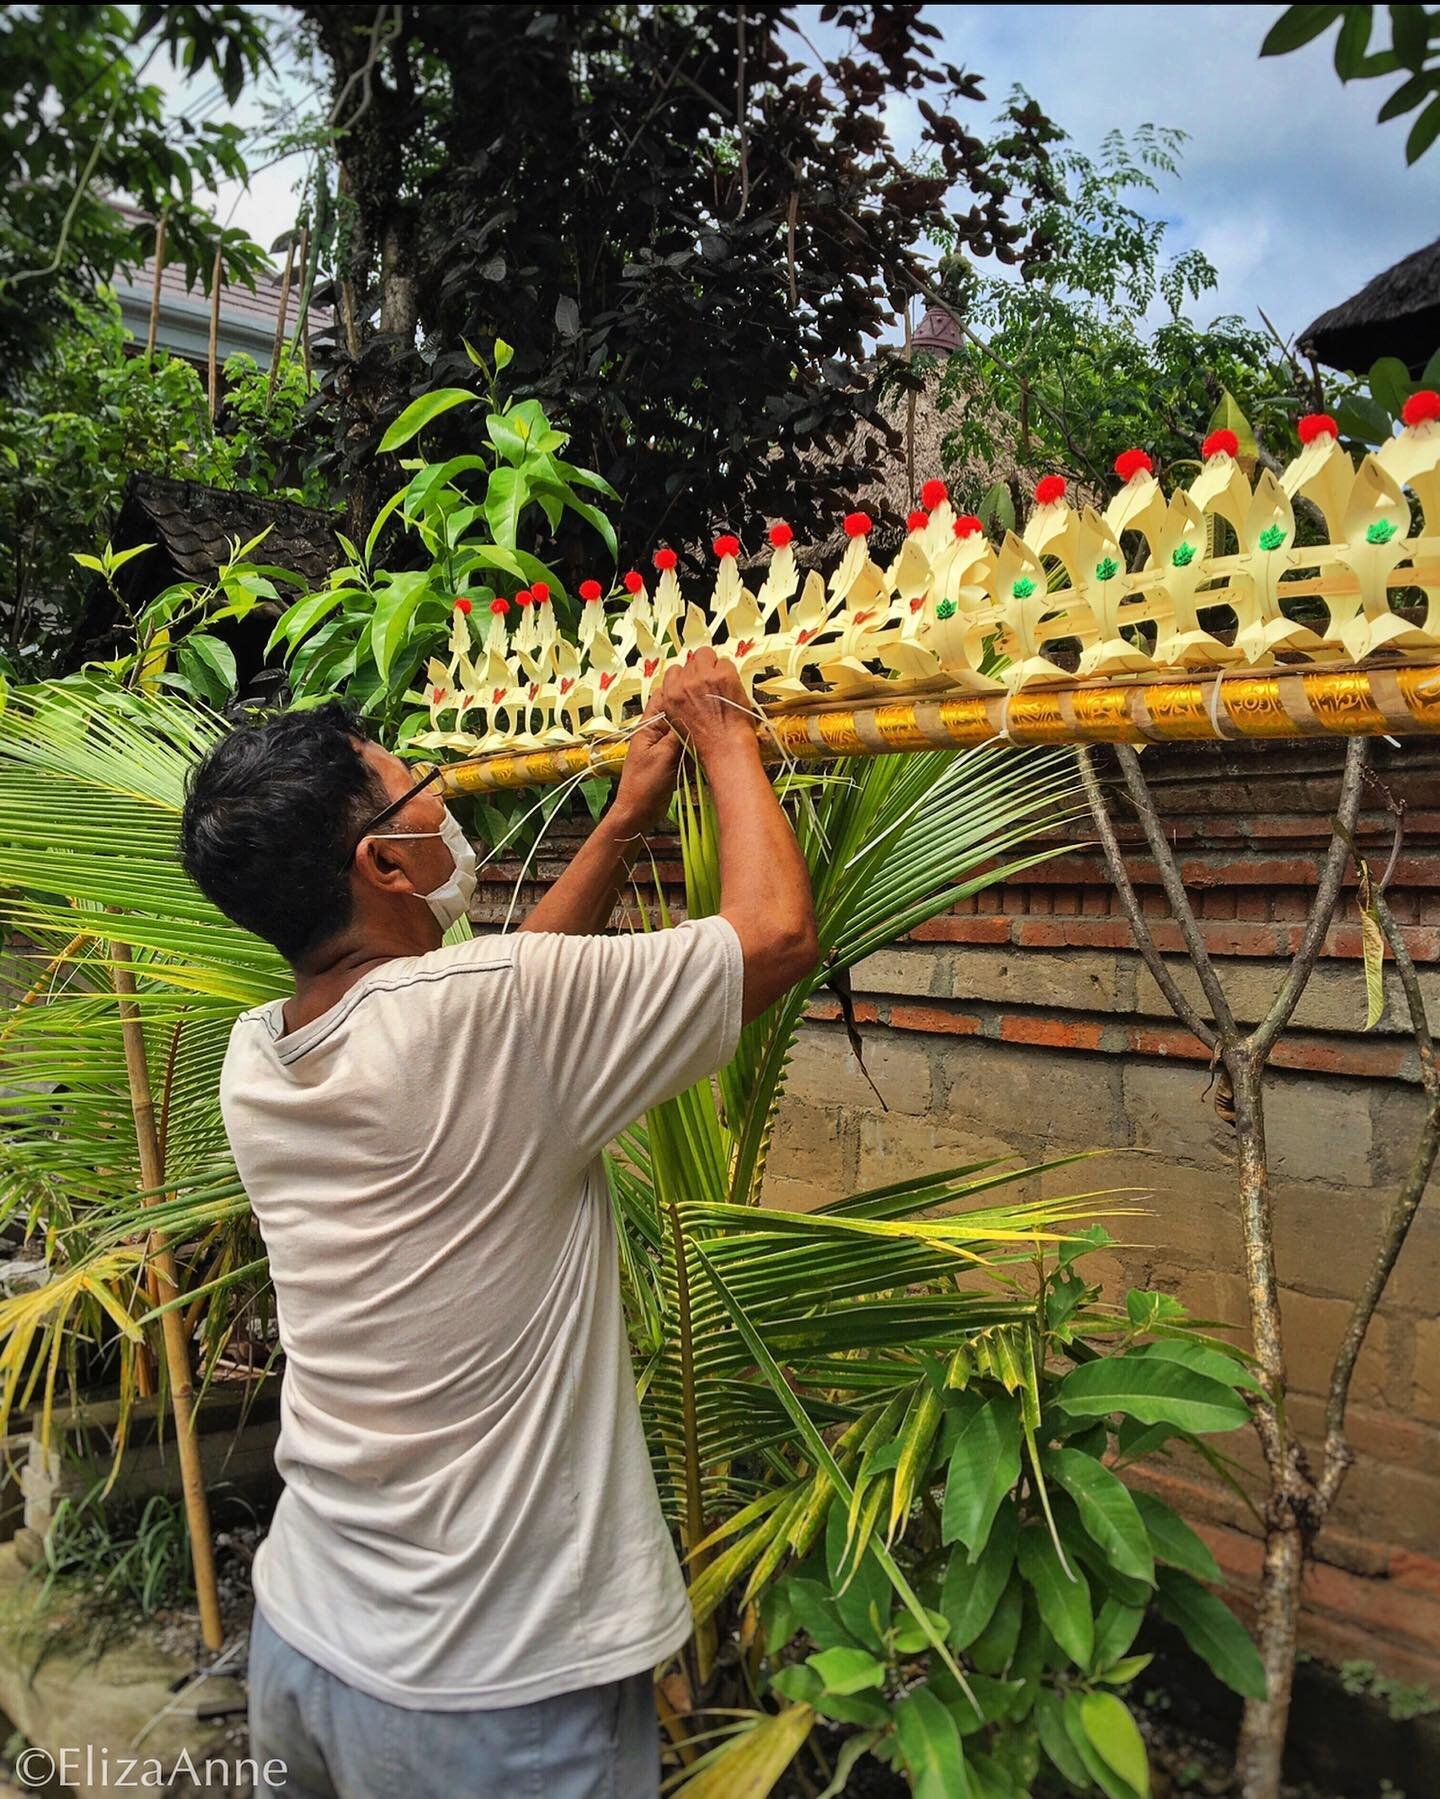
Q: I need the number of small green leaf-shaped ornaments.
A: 6